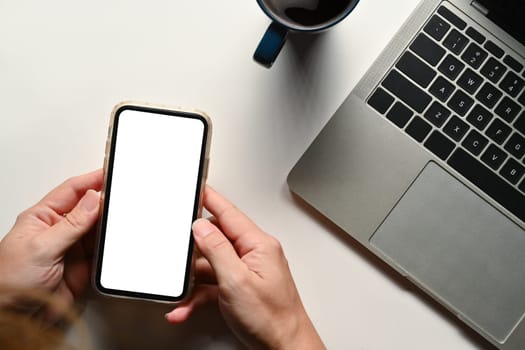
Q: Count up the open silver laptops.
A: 1